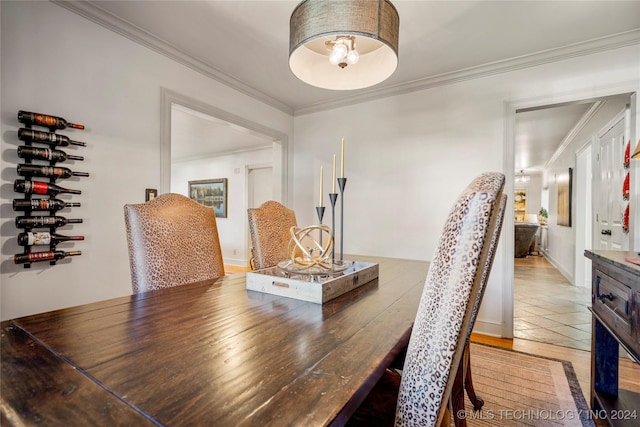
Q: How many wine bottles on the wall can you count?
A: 9